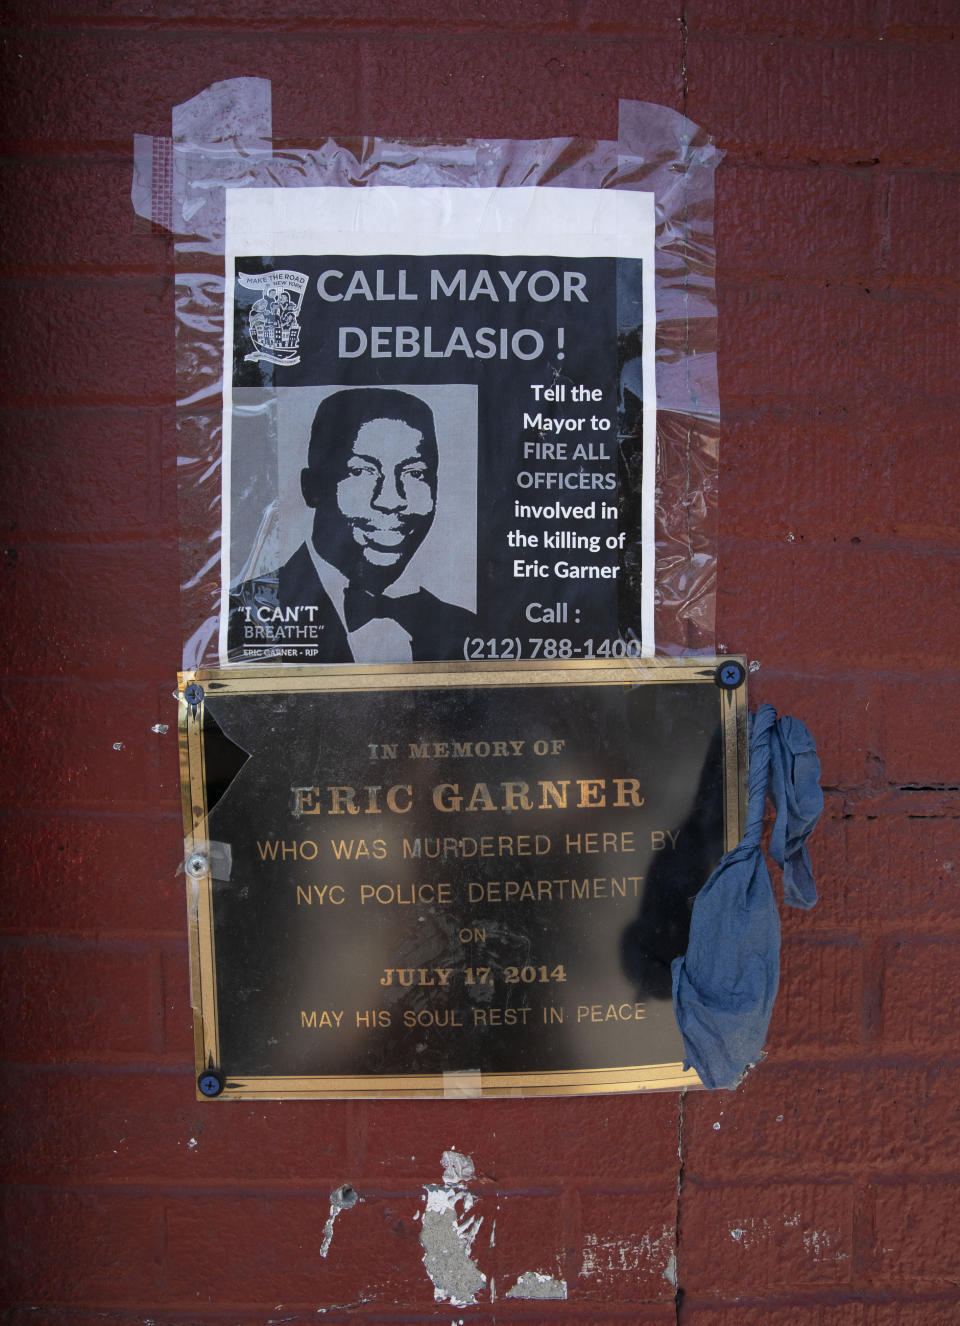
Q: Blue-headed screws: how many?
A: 3